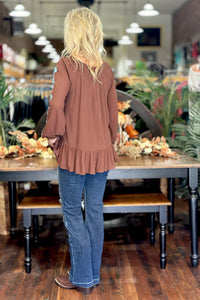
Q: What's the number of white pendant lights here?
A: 9